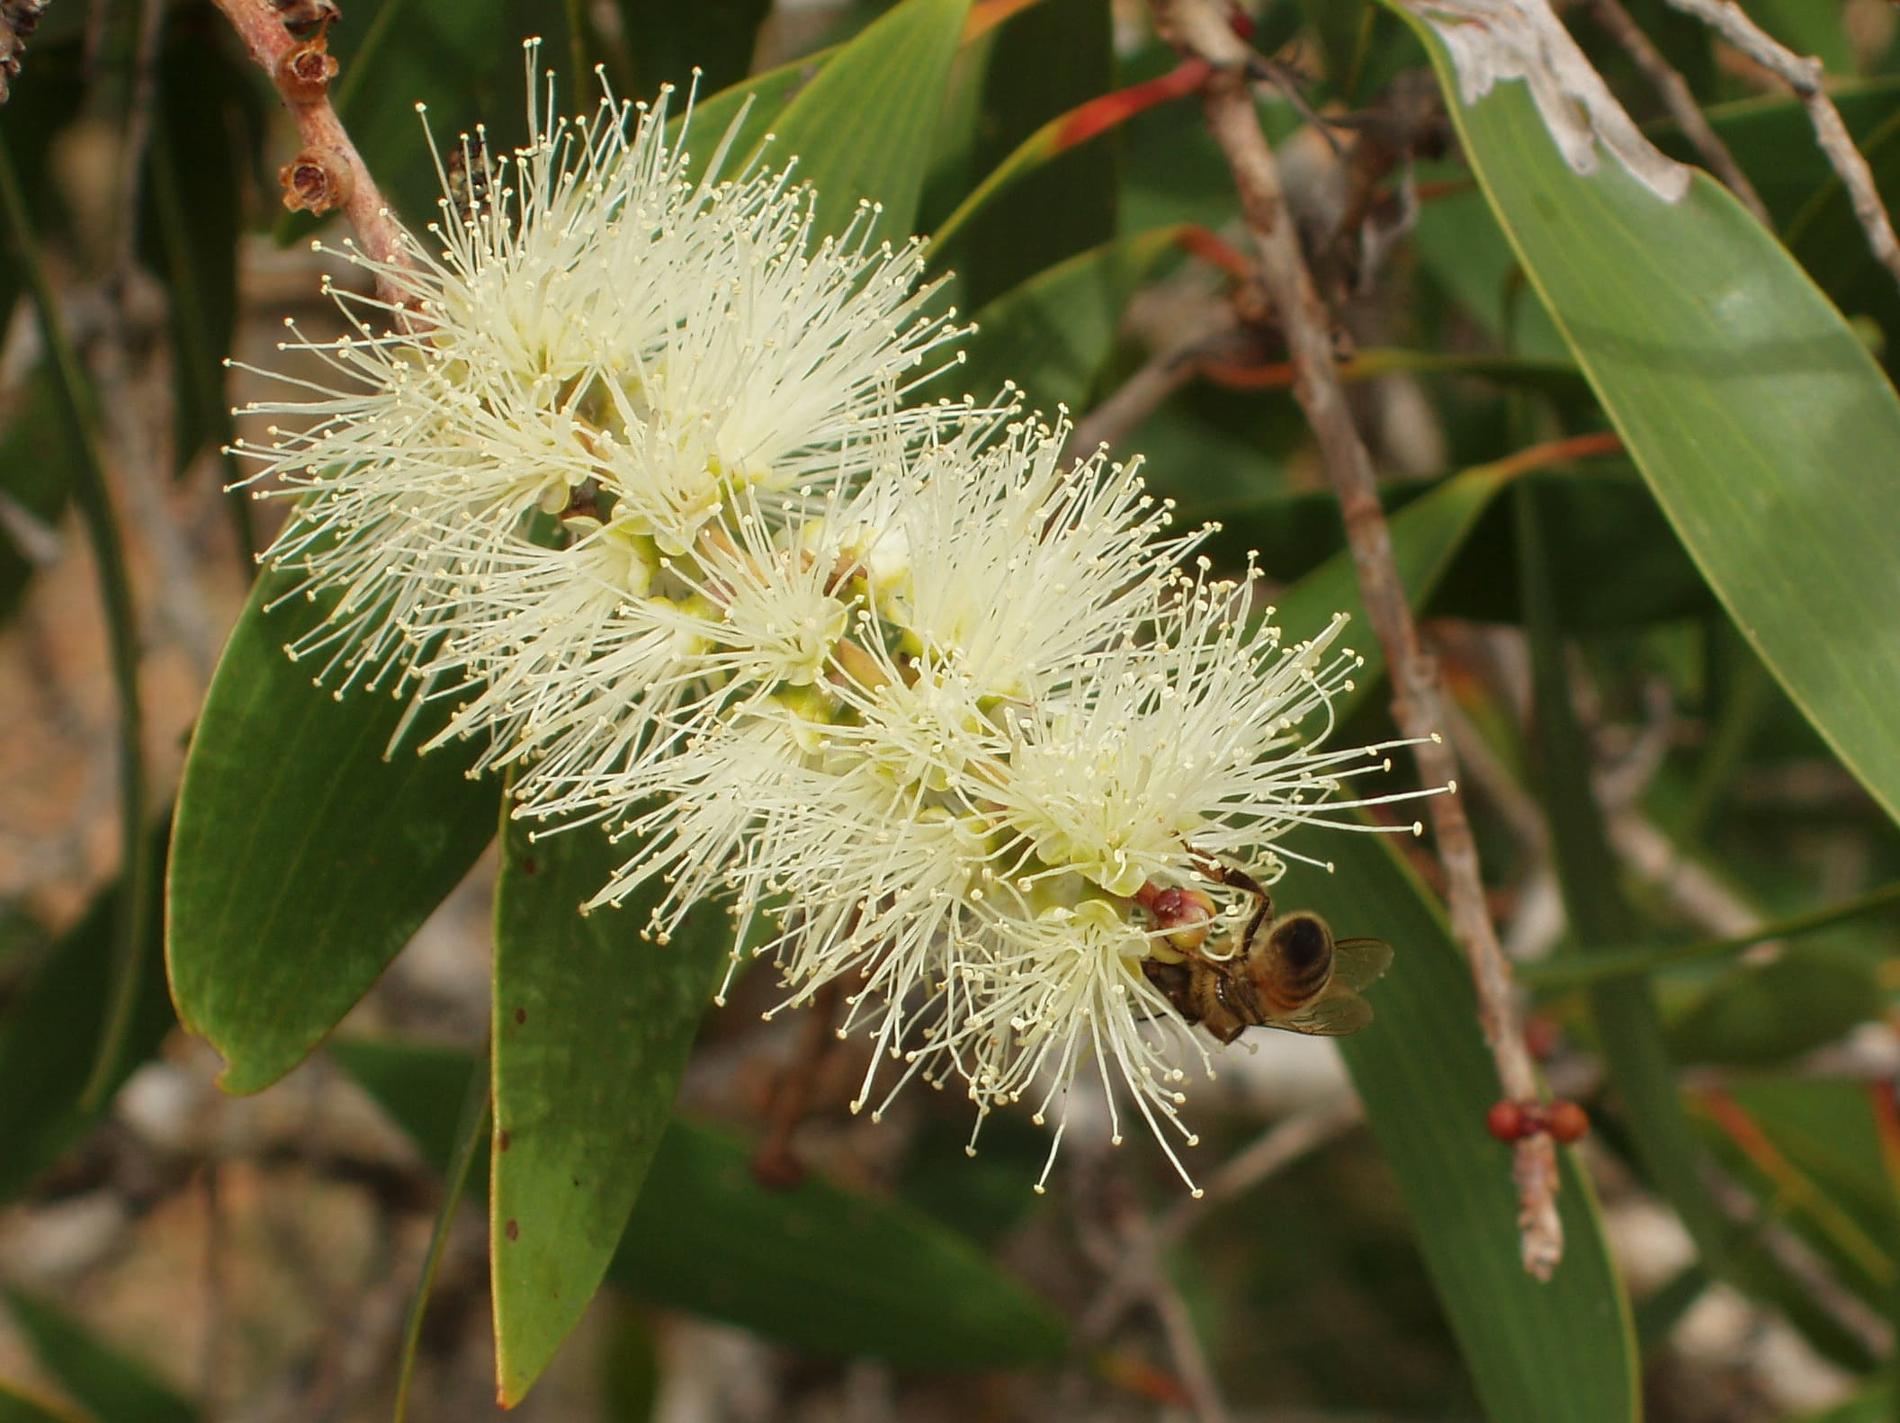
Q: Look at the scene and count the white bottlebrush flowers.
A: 1